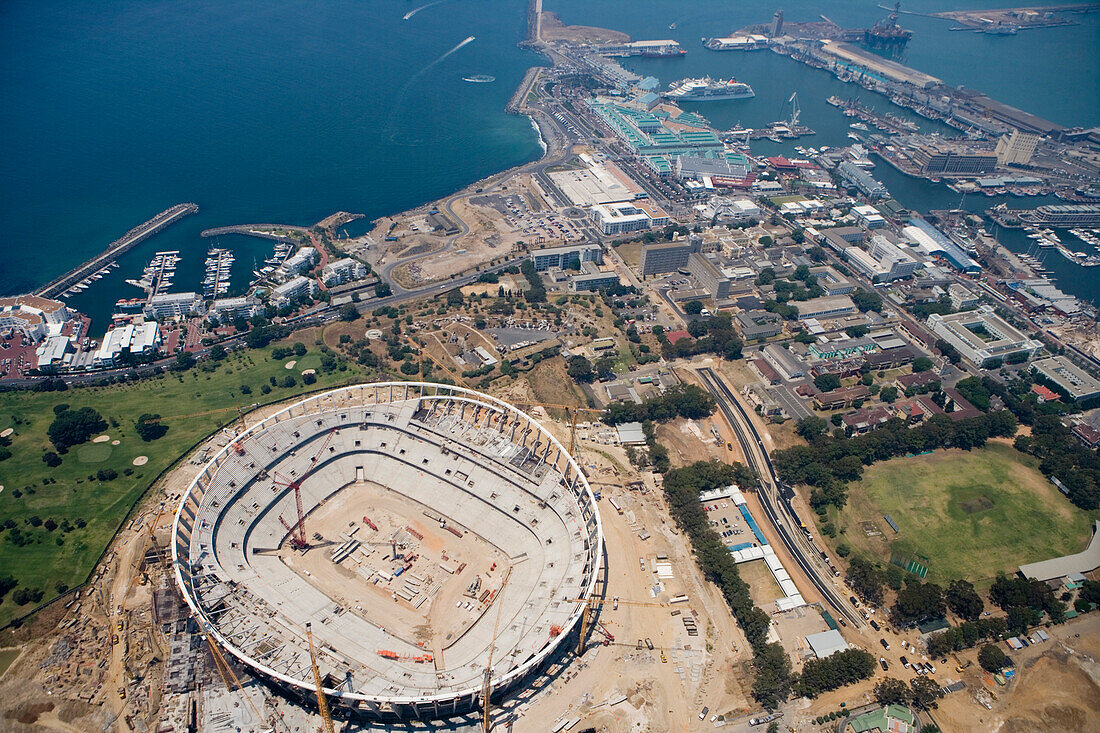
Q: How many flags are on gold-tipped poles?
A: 0